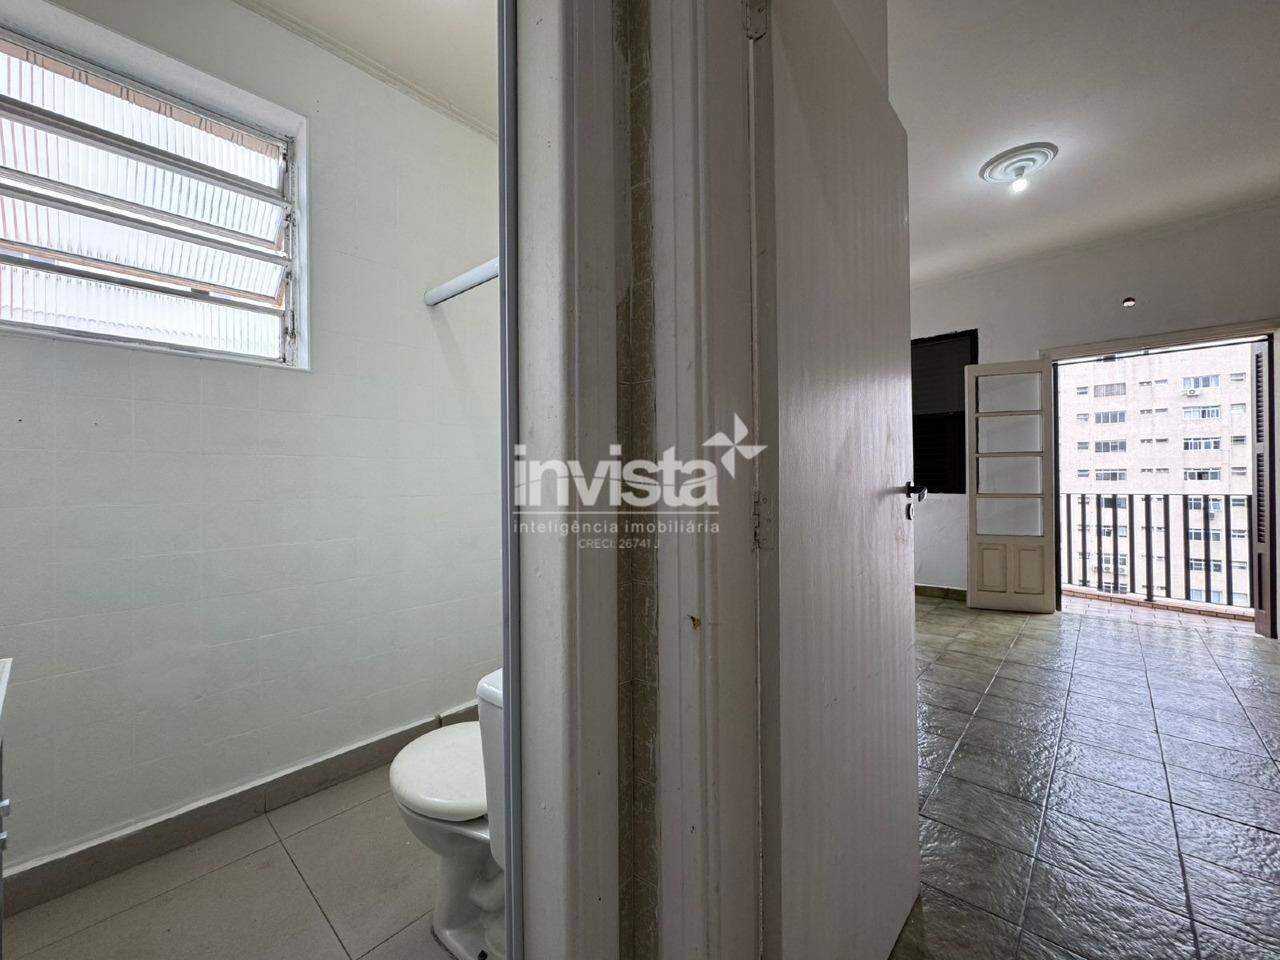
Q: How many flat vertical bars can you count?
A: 11